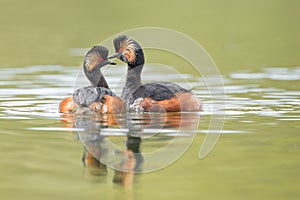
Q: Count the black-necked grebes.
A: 2